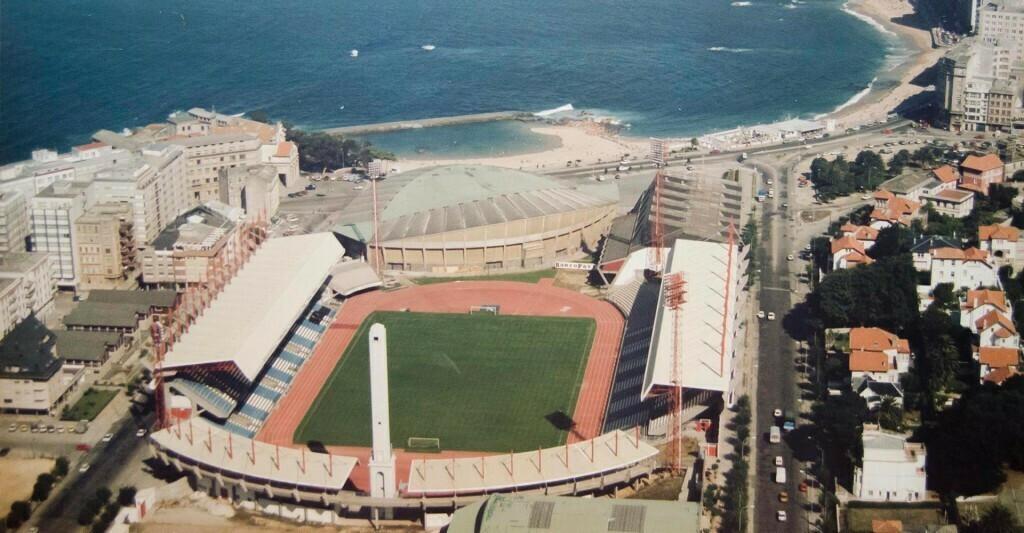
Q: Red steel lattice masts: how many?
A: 4